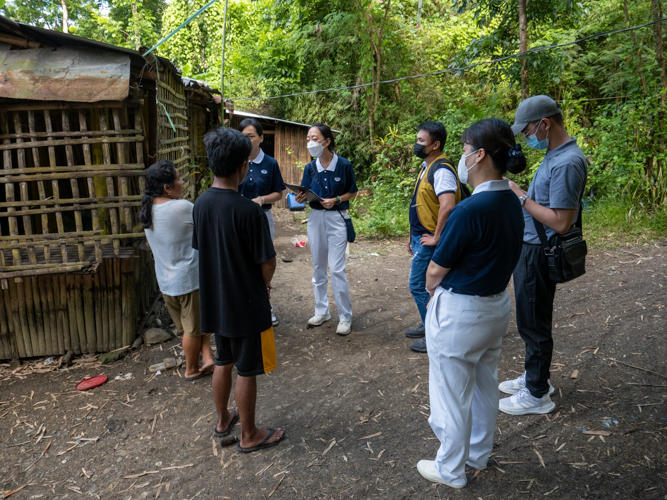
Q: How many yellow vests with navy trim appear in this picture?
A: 1